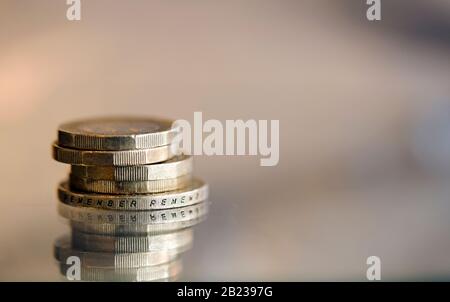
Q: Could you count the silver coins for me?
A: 5